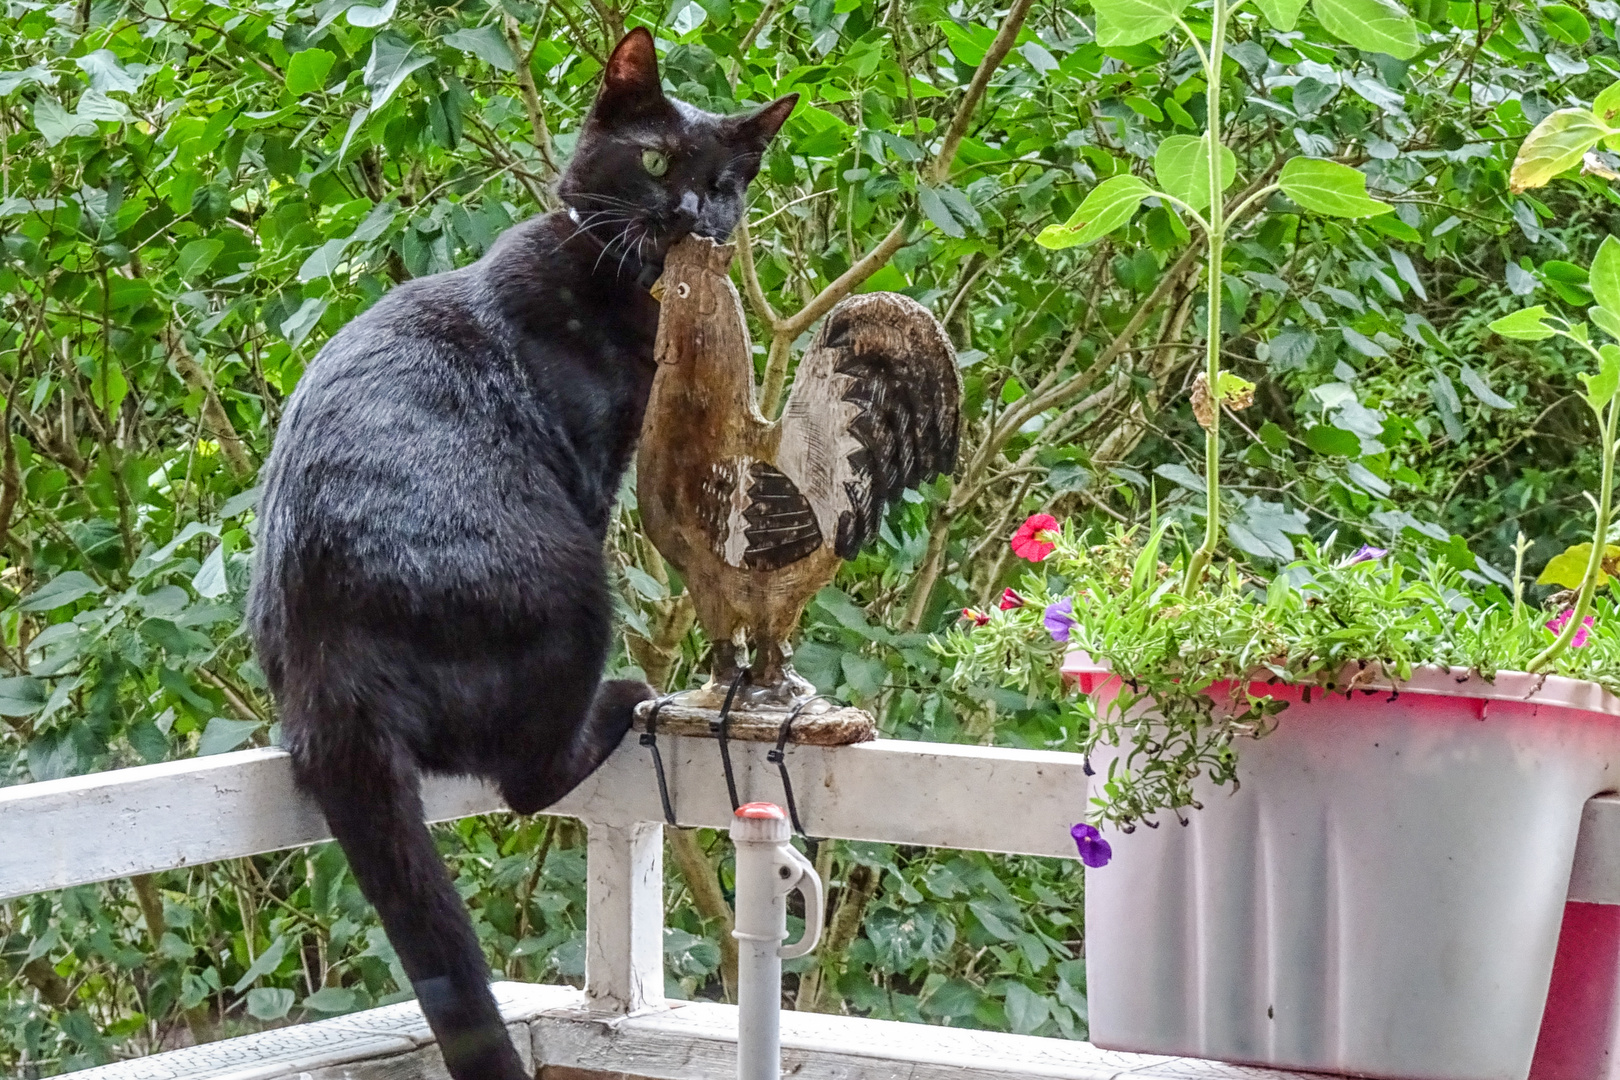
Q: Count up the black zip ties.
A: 3